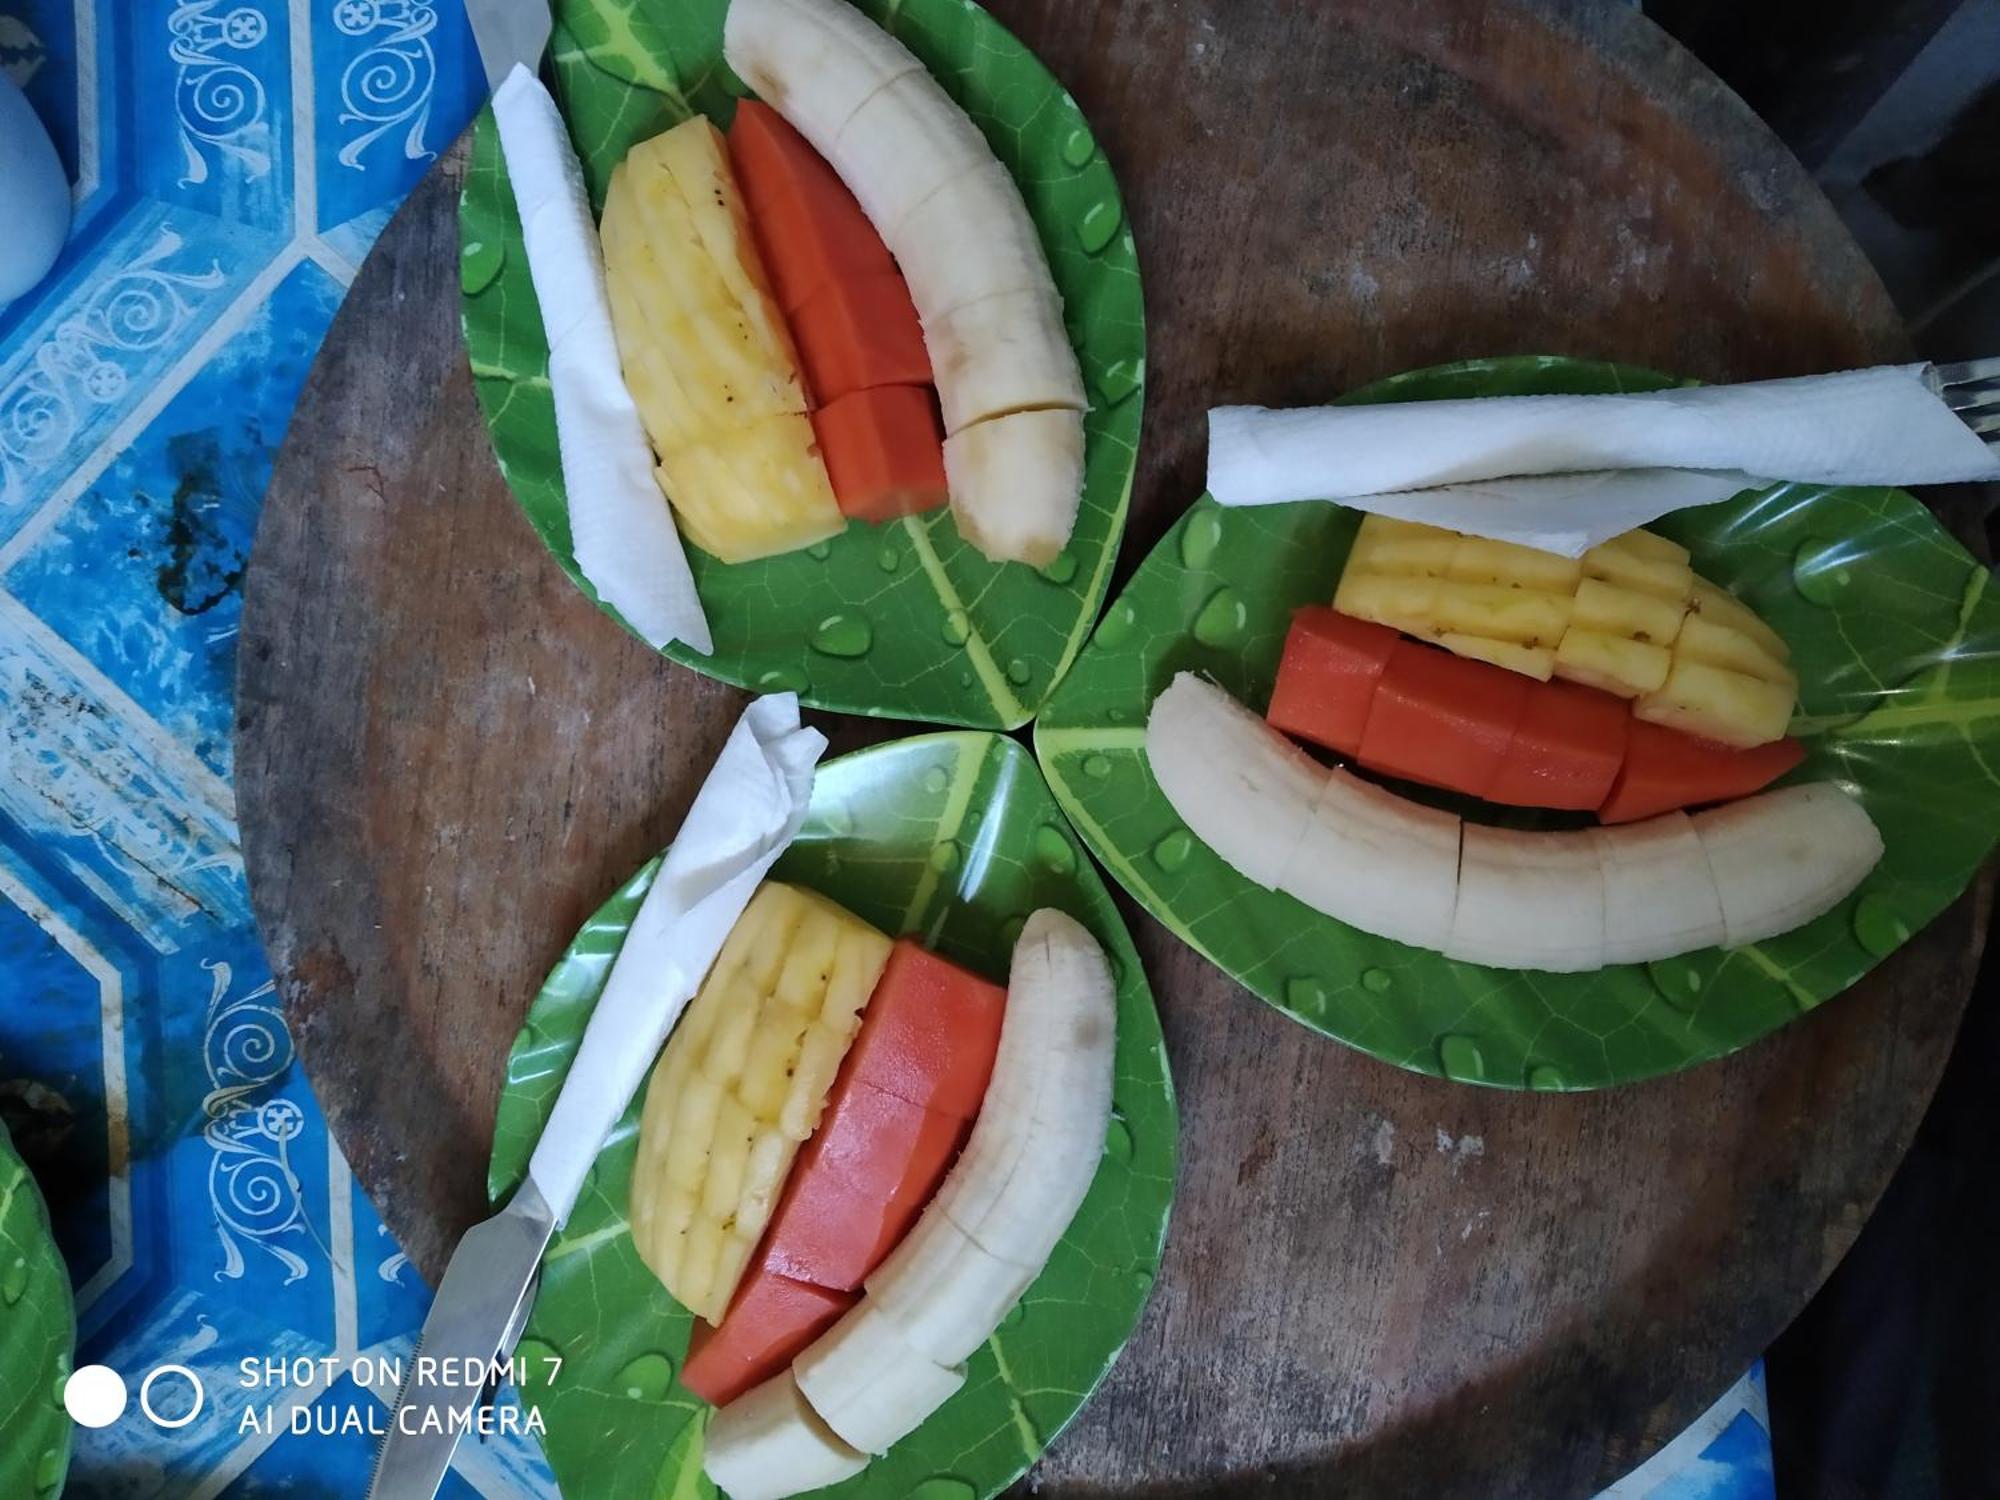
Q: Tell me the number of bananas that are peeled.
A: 3